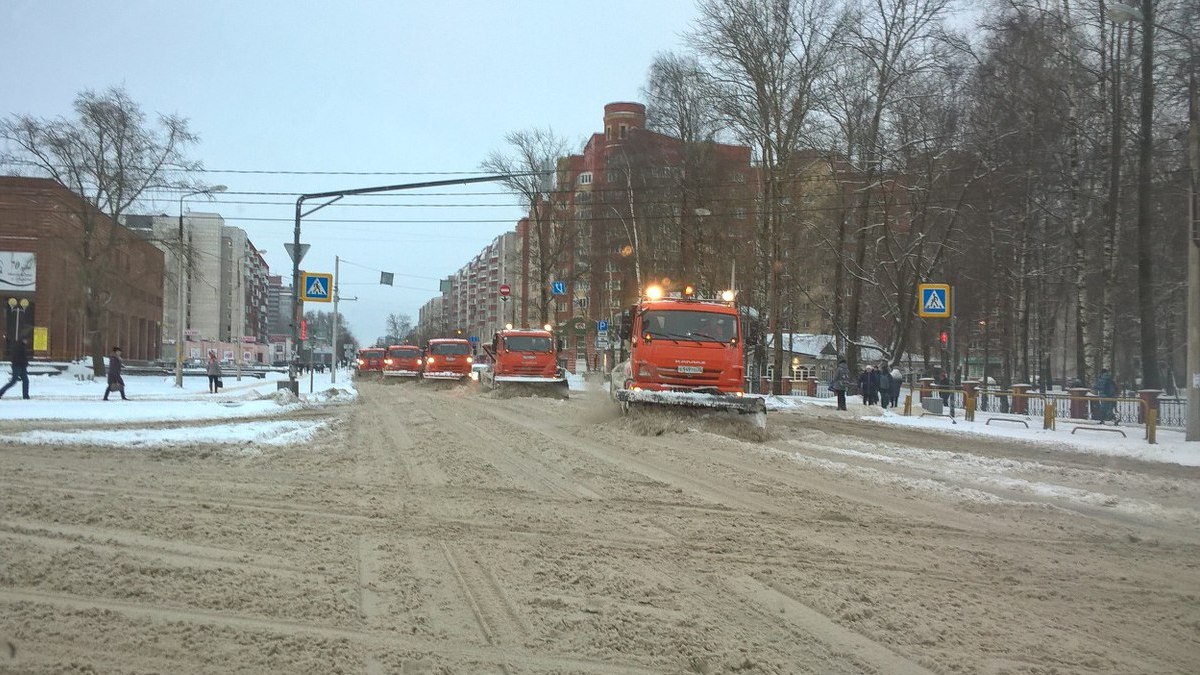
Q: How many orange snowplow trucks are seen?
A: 5